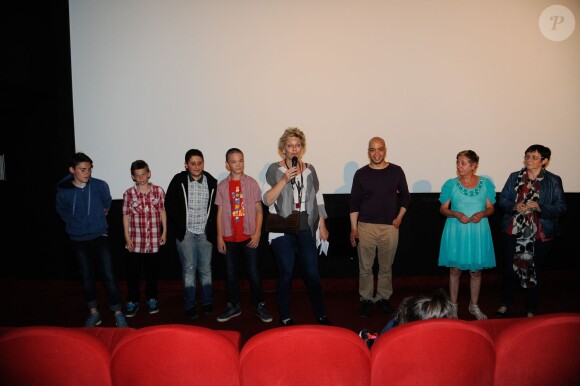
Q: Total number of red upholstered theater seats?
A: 5